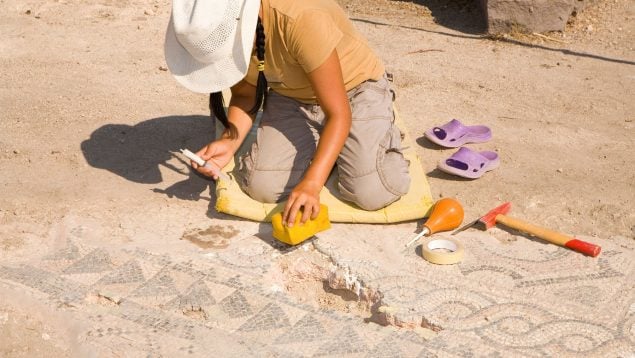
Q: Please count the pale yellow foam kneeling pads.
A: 1